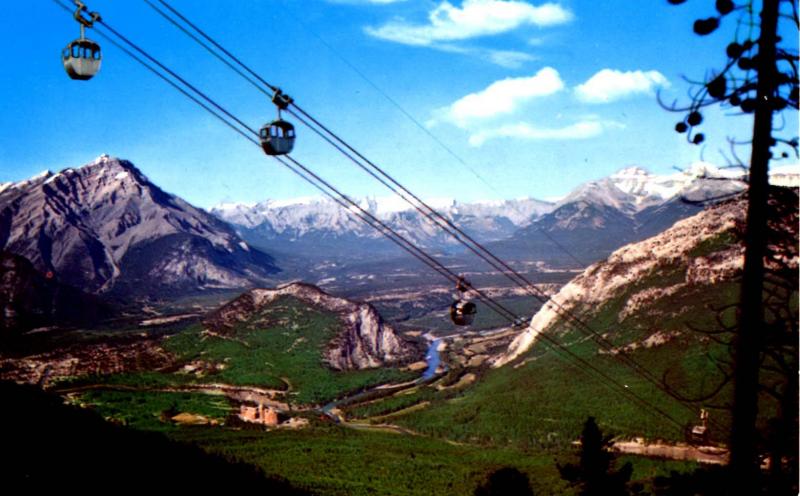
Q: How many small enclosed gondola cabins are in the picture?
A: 4